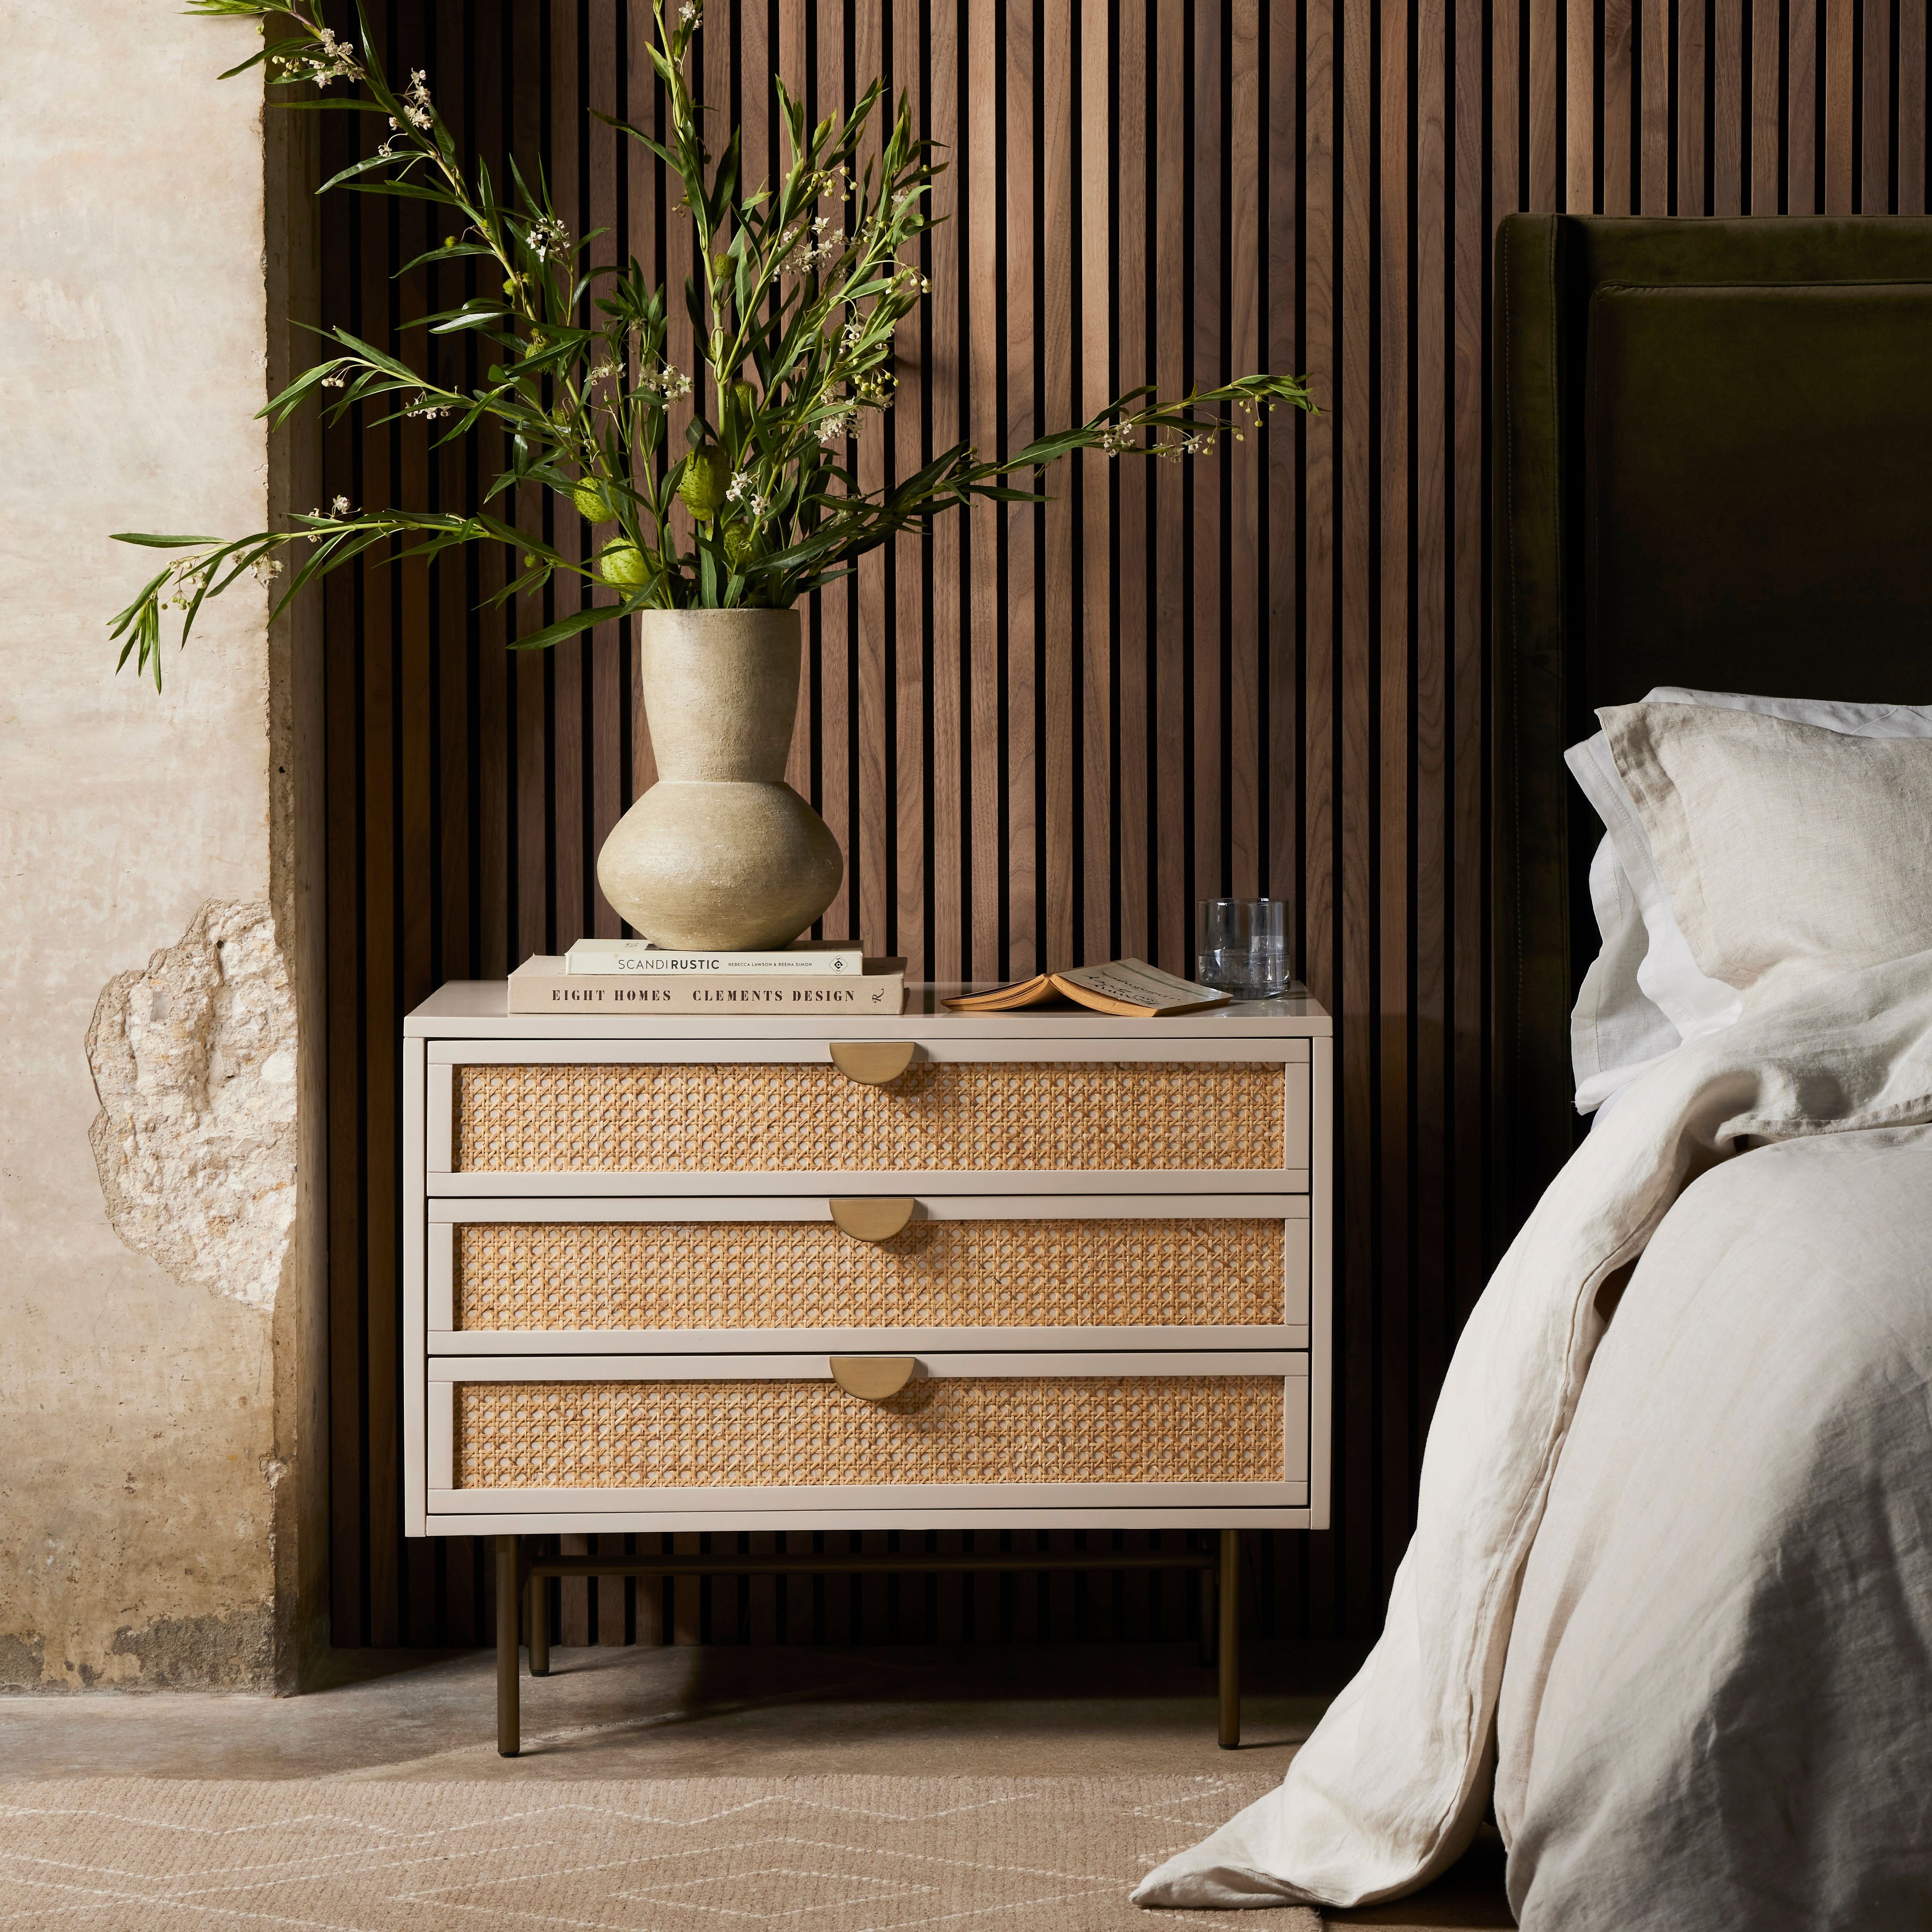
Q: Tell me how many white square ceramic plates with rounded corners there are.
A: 0